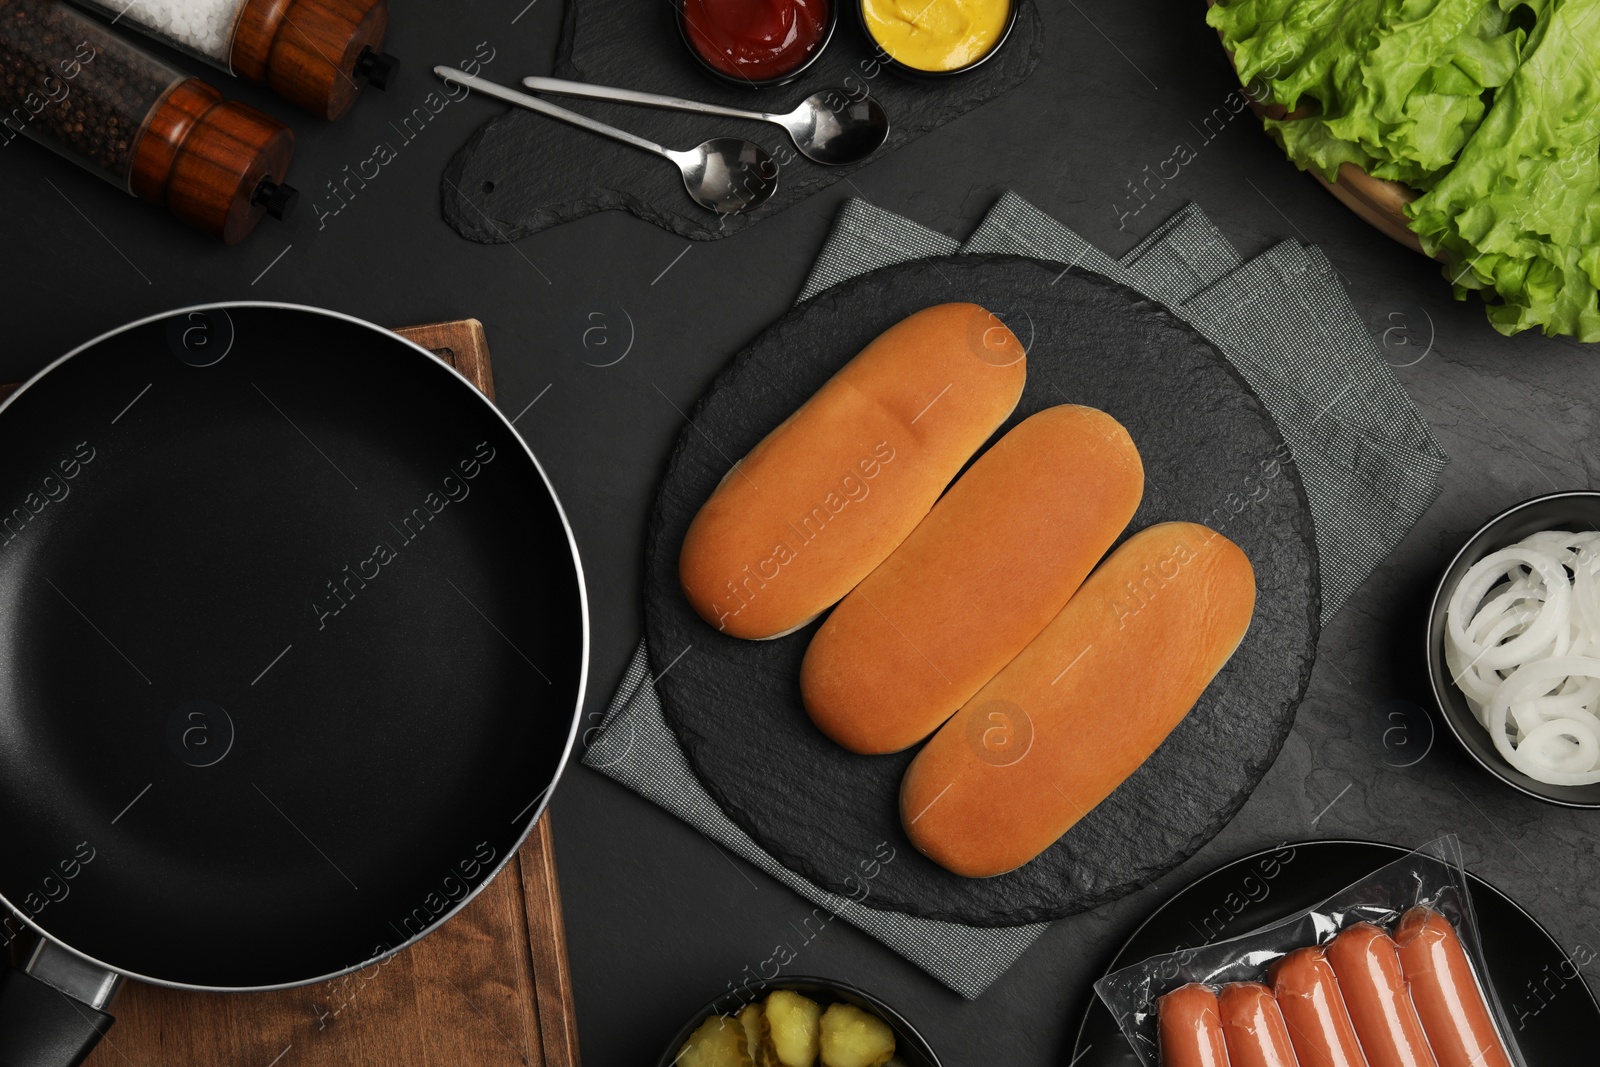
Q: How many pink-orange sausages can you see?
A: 5